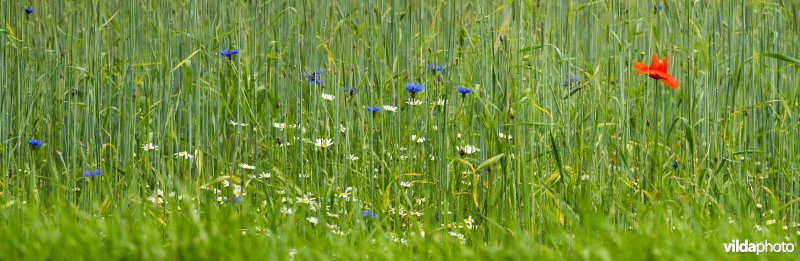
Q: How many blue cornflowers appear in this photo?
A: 14